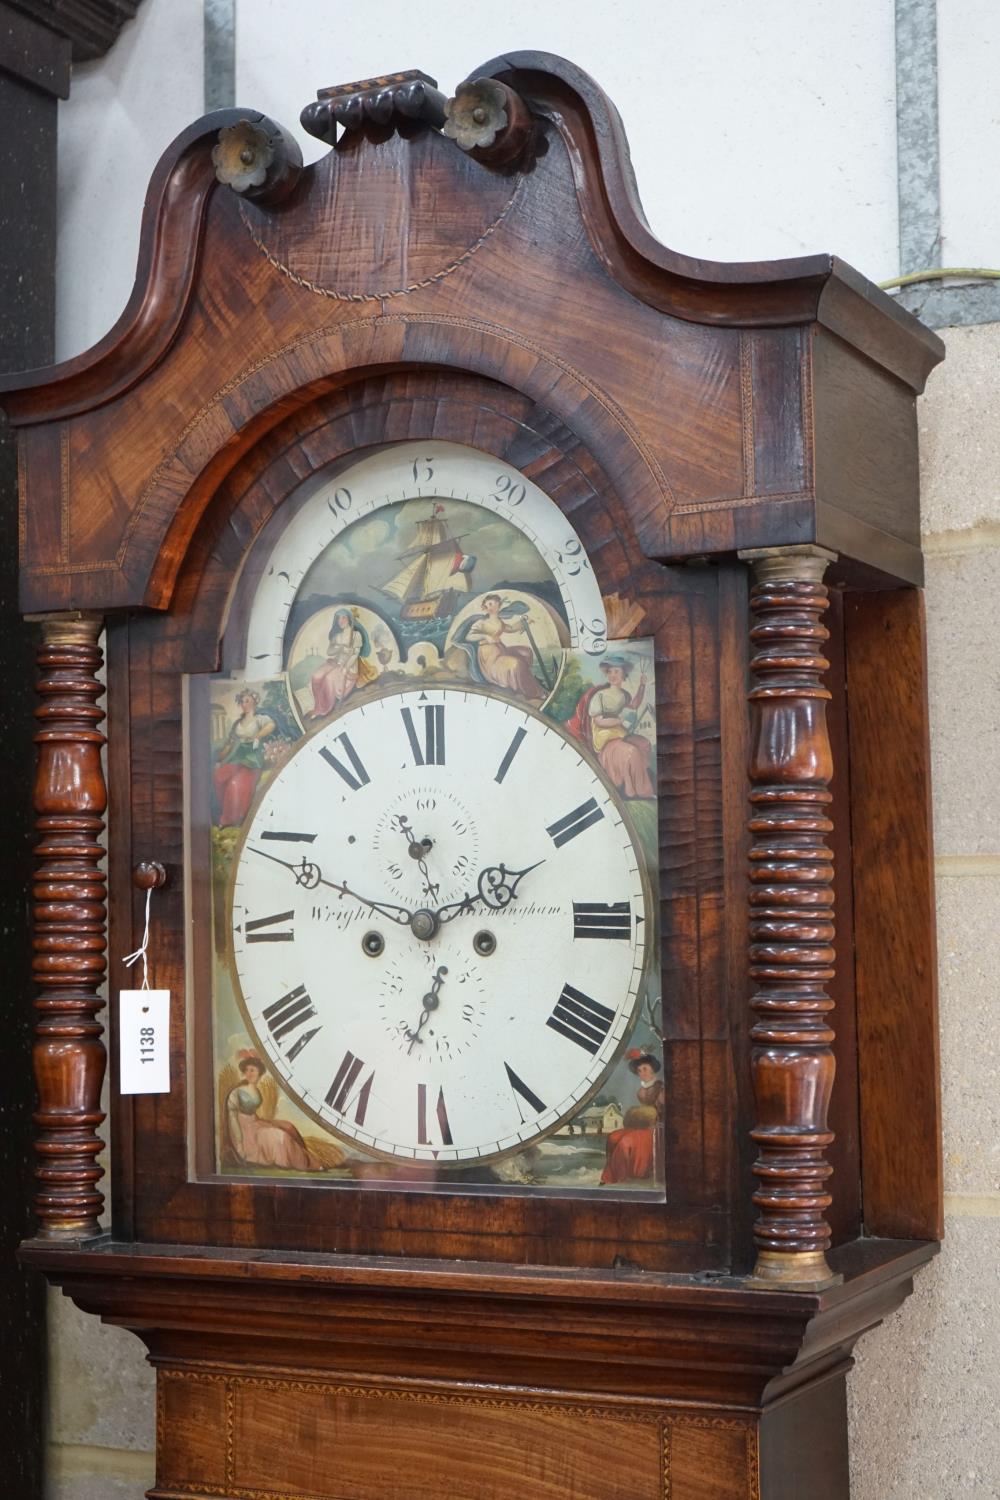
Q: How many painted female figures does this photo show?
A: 6